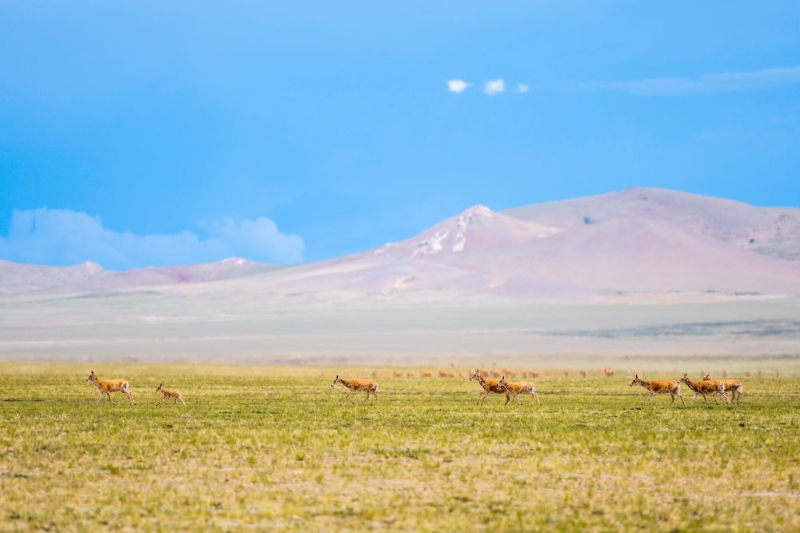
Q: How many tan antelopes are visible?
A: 8